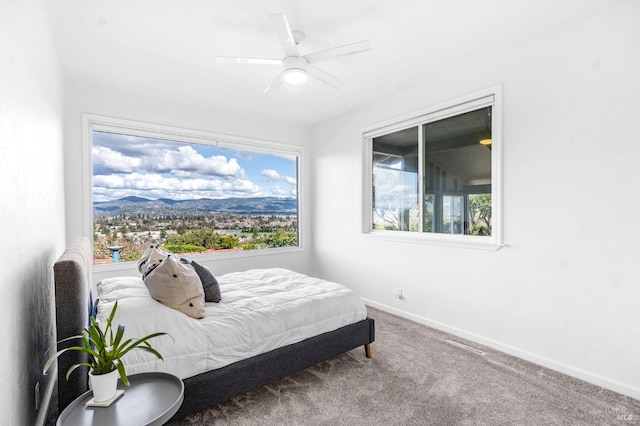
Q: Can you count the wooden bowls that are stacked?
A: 0